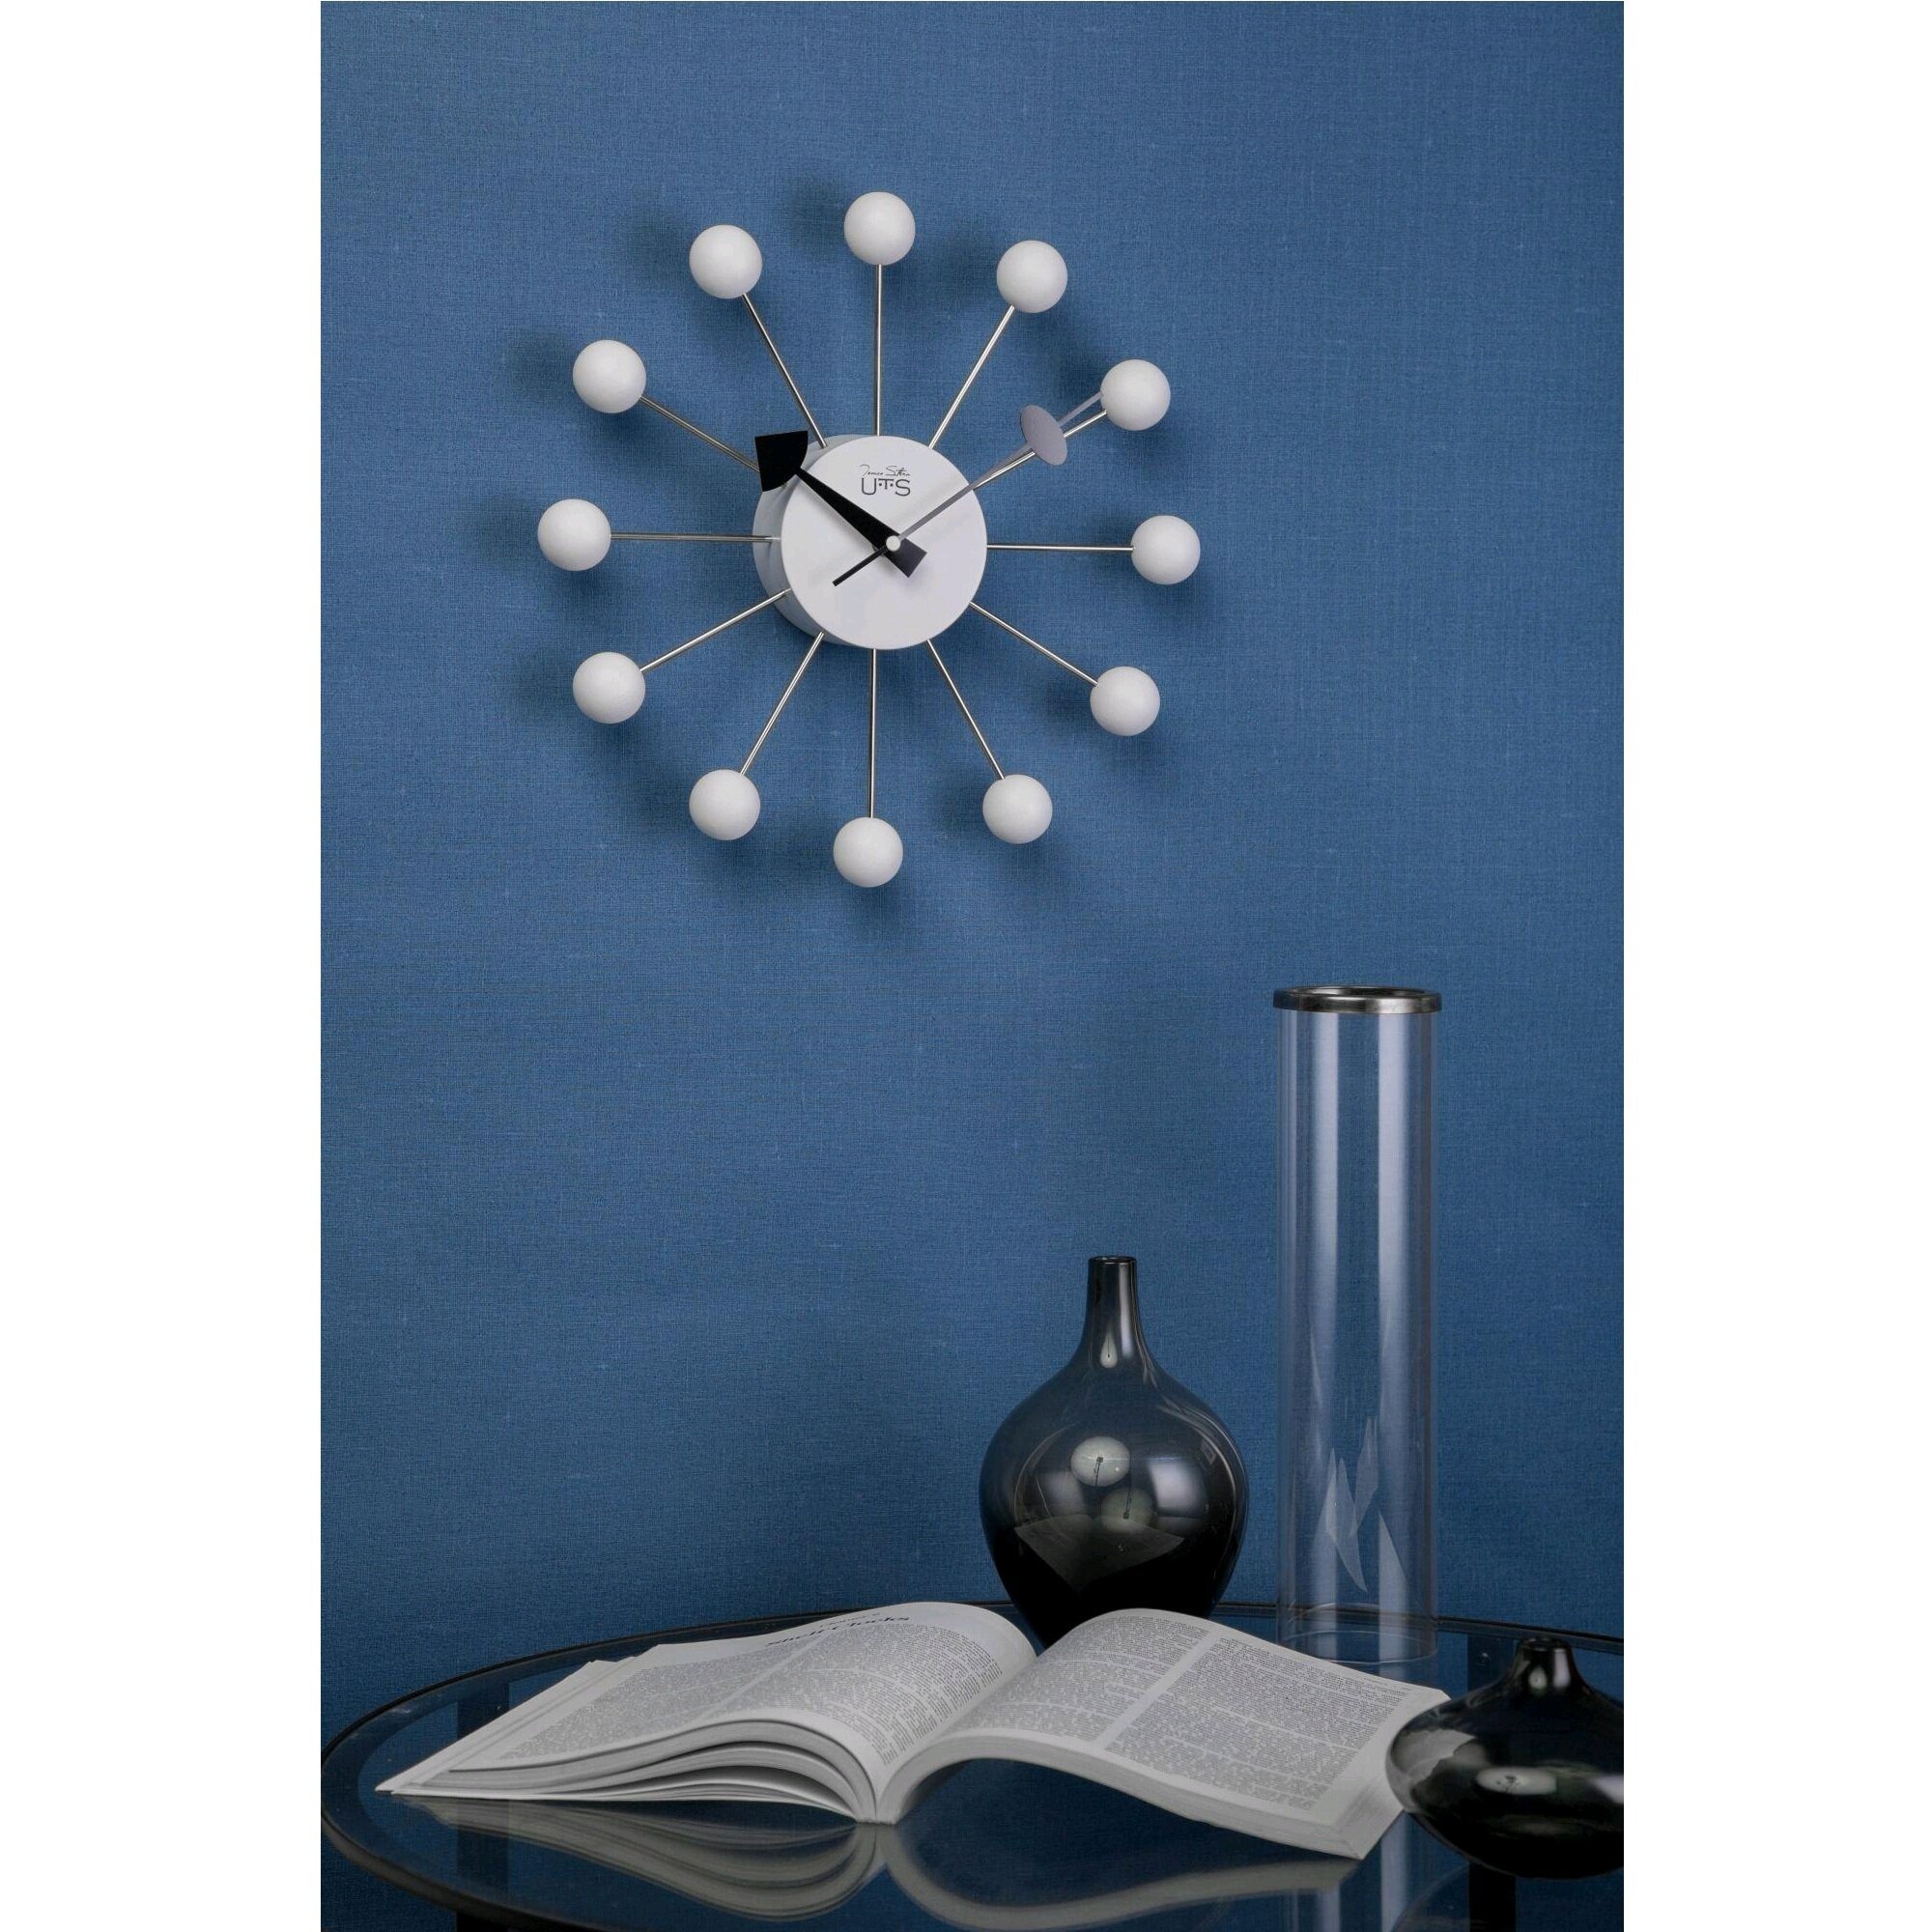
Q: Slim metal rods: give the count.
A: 12